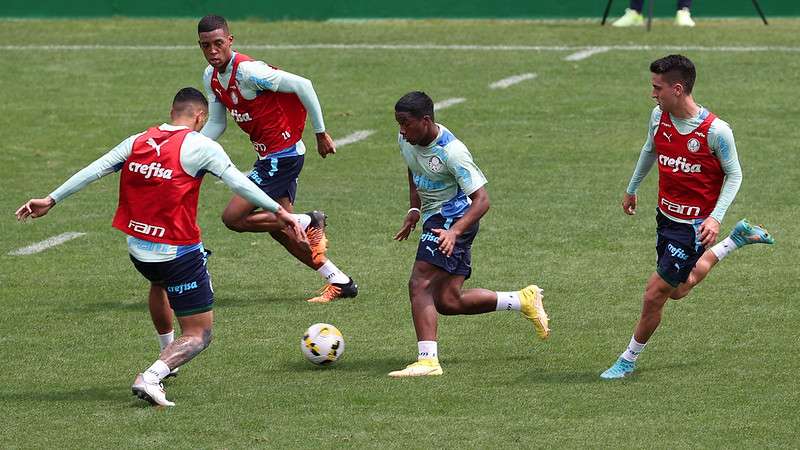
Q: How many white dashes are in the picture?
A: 5